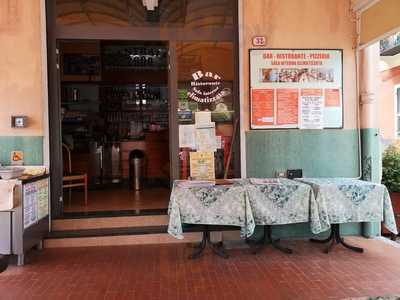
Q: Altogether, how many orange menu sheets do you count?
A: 4